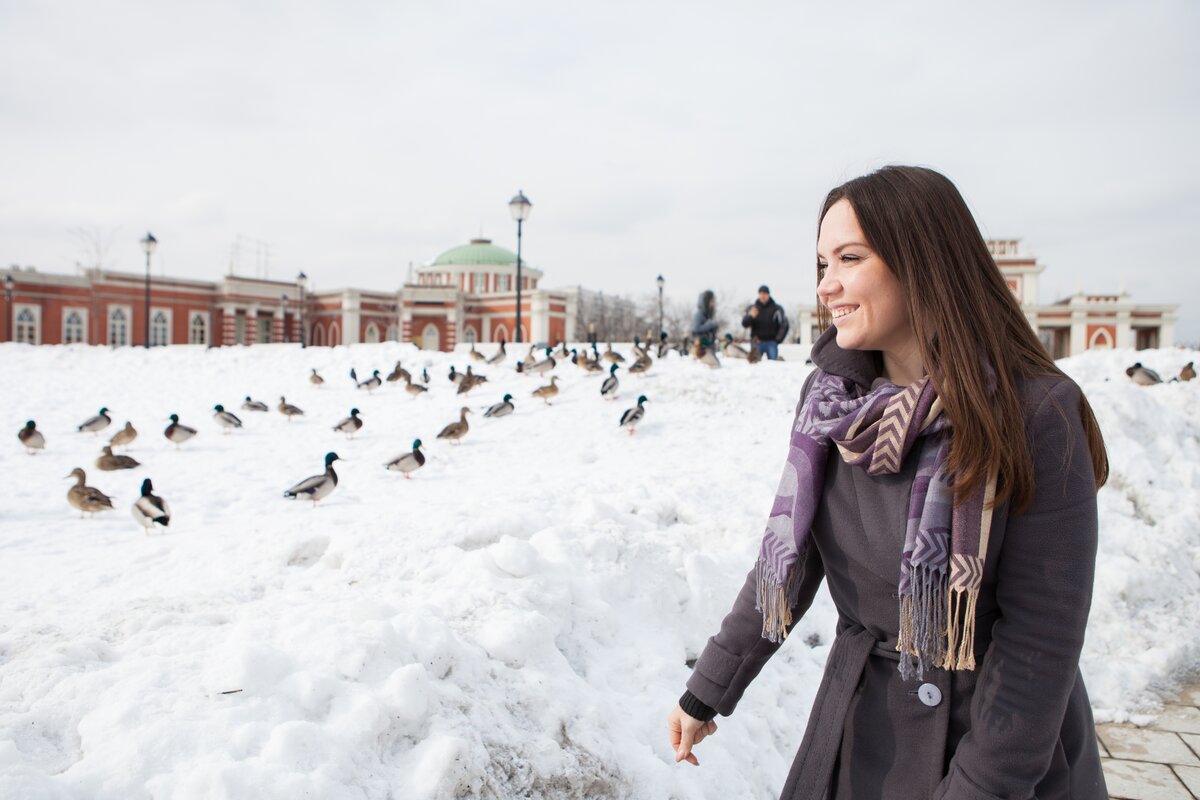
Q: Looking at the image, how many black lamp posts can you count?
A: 6